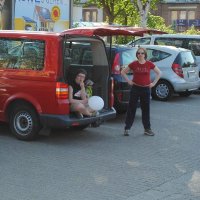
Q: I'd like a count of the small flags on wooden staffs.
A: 0